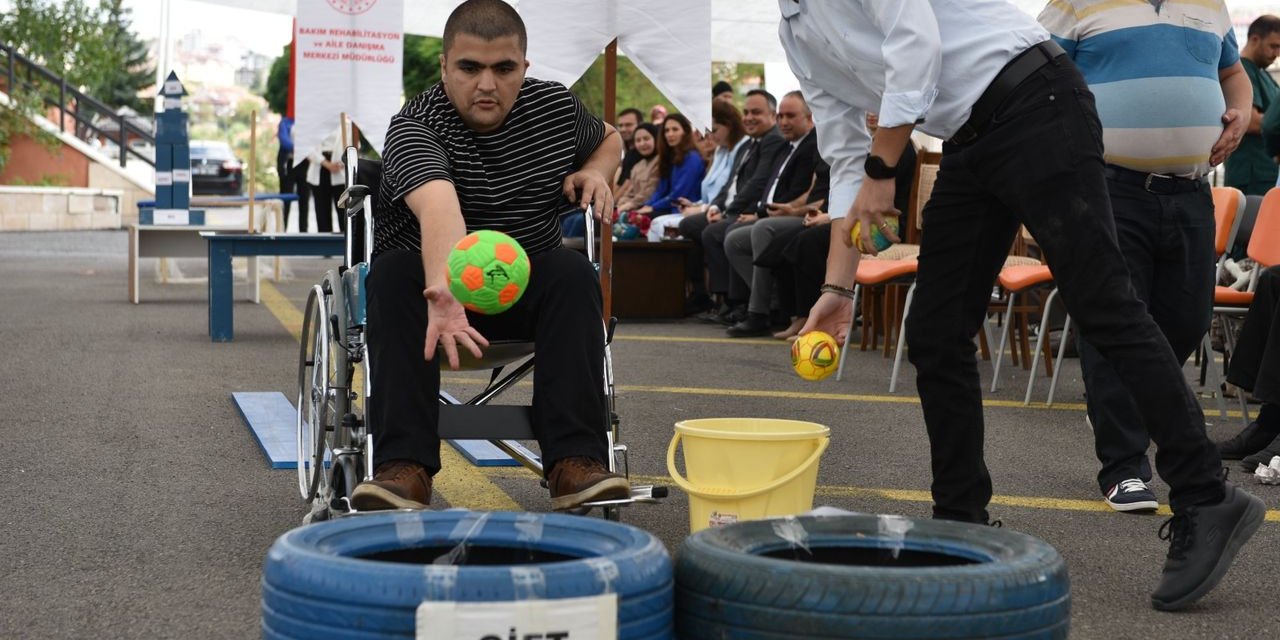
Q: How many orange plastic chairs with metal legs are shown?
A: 4